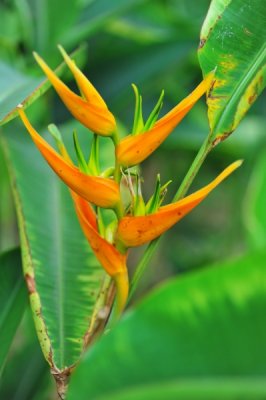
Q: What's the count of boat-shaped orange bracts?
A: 6